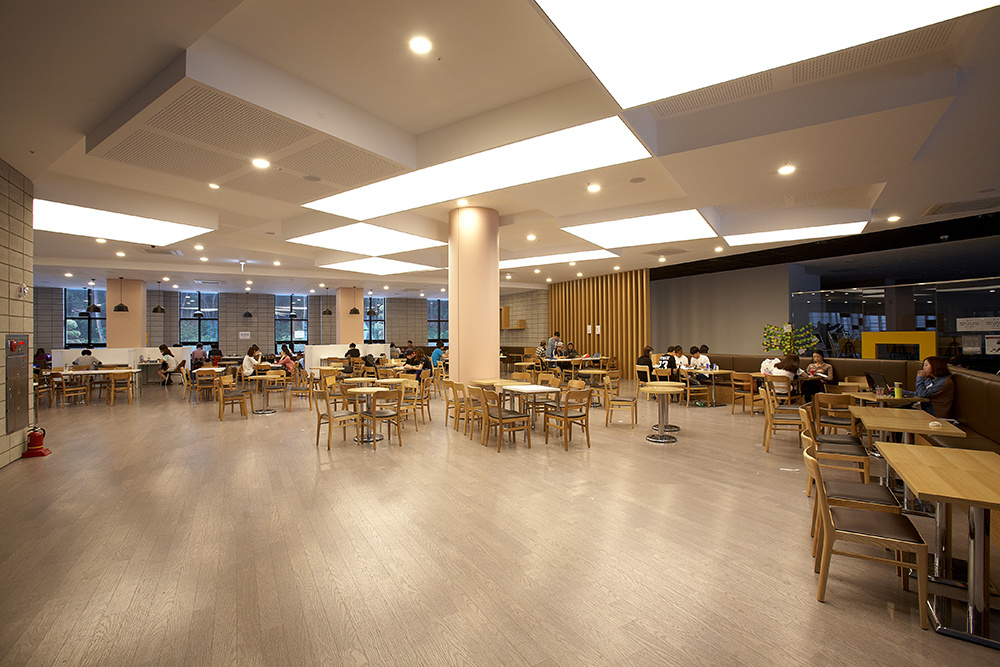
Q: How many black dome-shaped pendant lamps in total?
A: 10